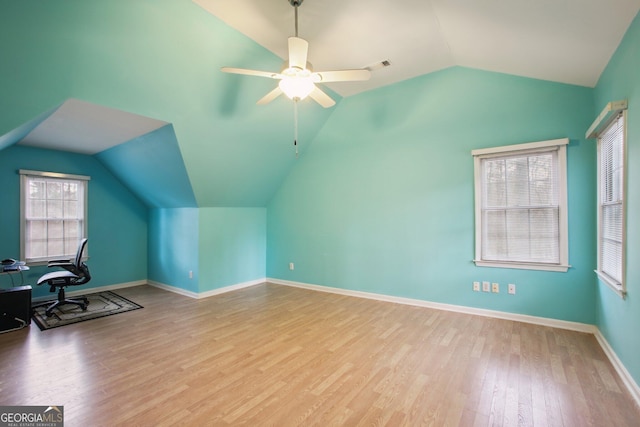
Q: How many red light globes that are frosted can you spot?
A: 0